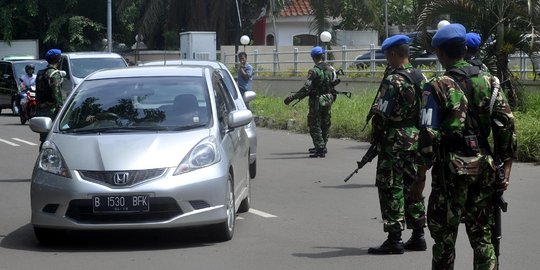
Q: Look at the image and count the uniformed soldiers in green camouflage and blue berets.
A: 5